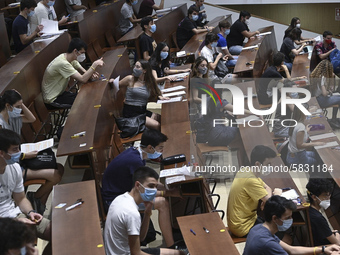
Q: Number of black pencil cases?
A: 1